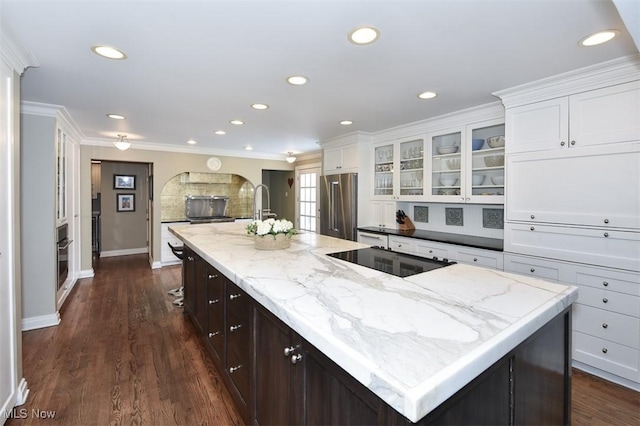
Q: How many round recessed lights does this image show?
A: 12